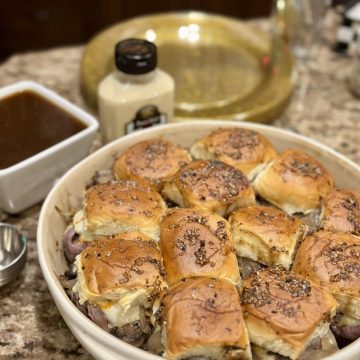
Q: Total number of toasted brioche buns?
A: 12